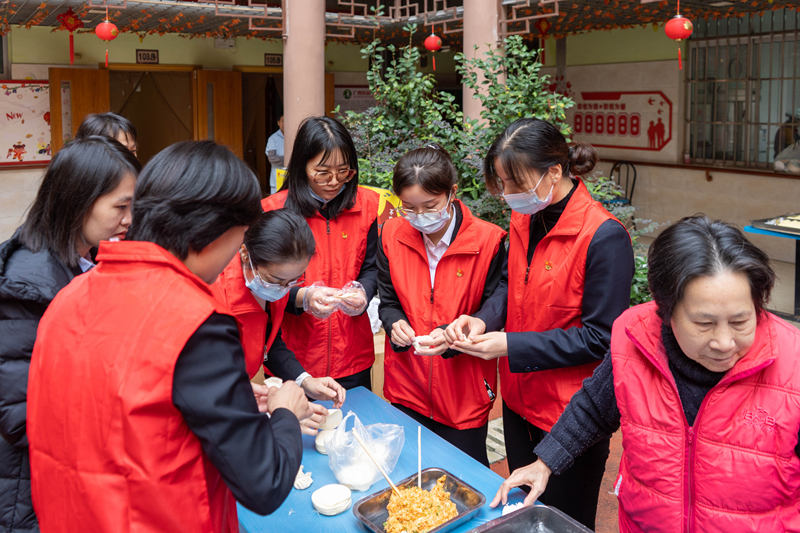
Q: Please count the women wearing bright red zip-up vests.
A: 5